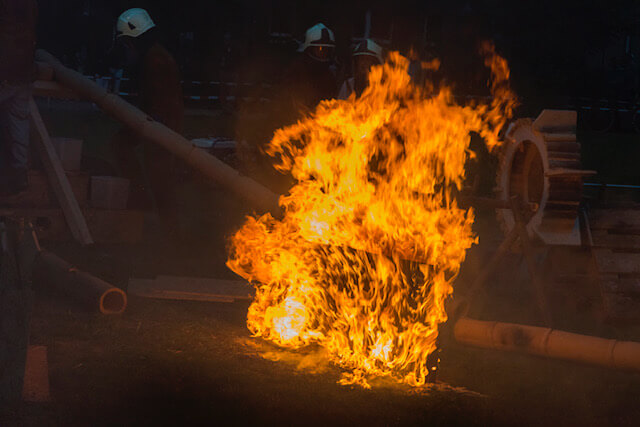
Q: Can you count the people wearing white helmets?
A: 3